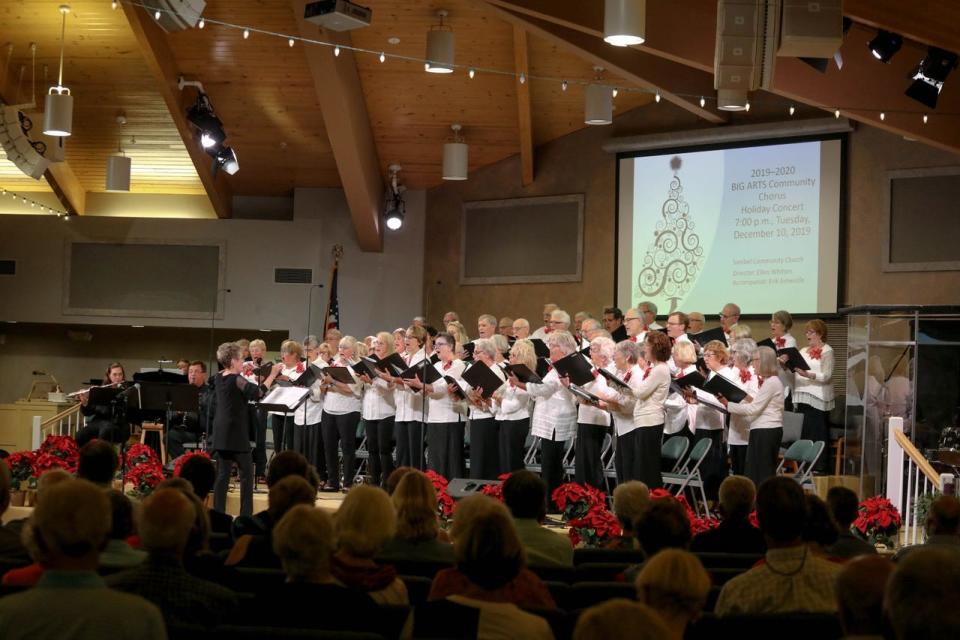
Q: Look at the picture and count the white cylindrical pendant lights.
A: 7